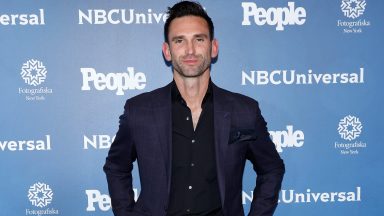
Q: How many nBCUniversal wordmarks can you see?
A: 6